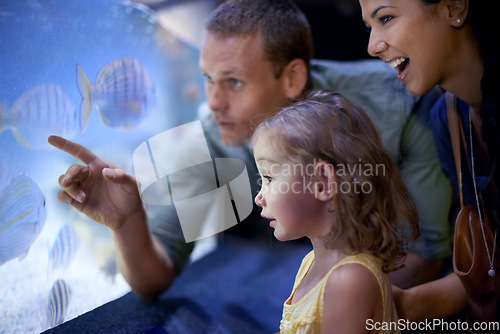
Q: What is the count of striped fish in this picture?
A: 5